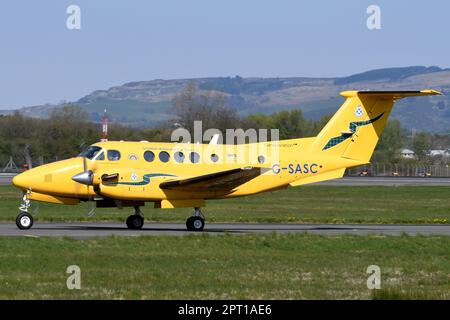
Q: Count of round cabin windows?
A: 6